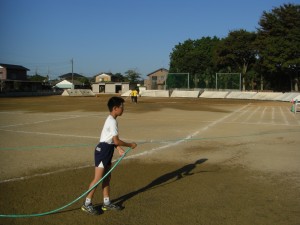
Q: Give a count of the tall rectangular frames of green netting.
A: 2